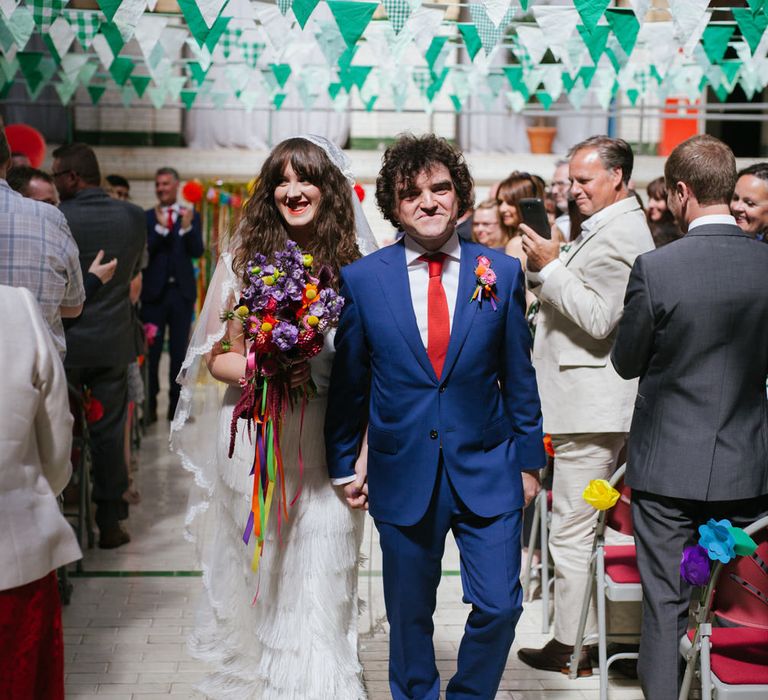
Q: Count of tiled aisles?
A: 1